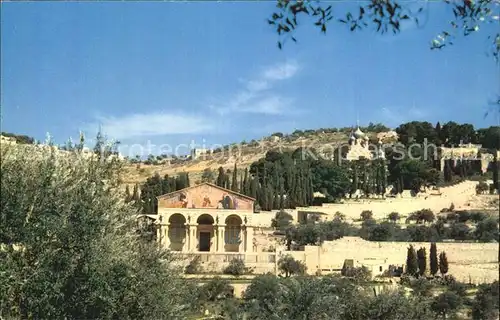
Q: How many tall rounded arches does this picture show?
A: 3